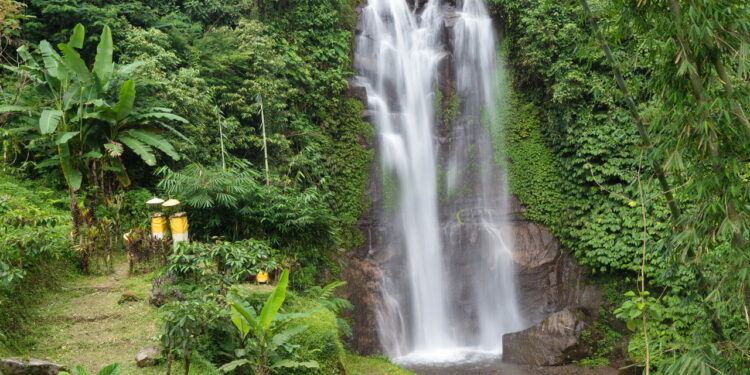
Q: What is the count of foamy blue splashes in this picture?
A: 0